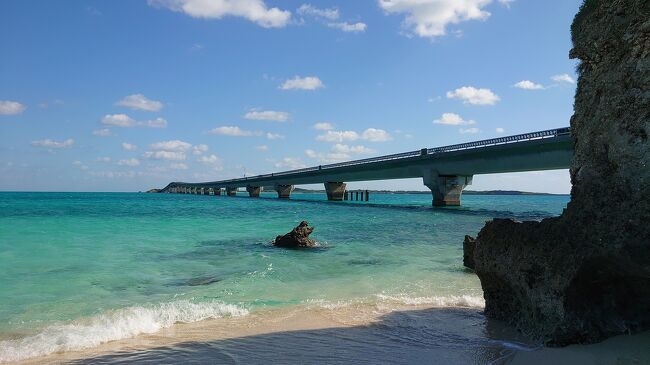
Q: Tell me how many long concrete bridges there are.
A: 1